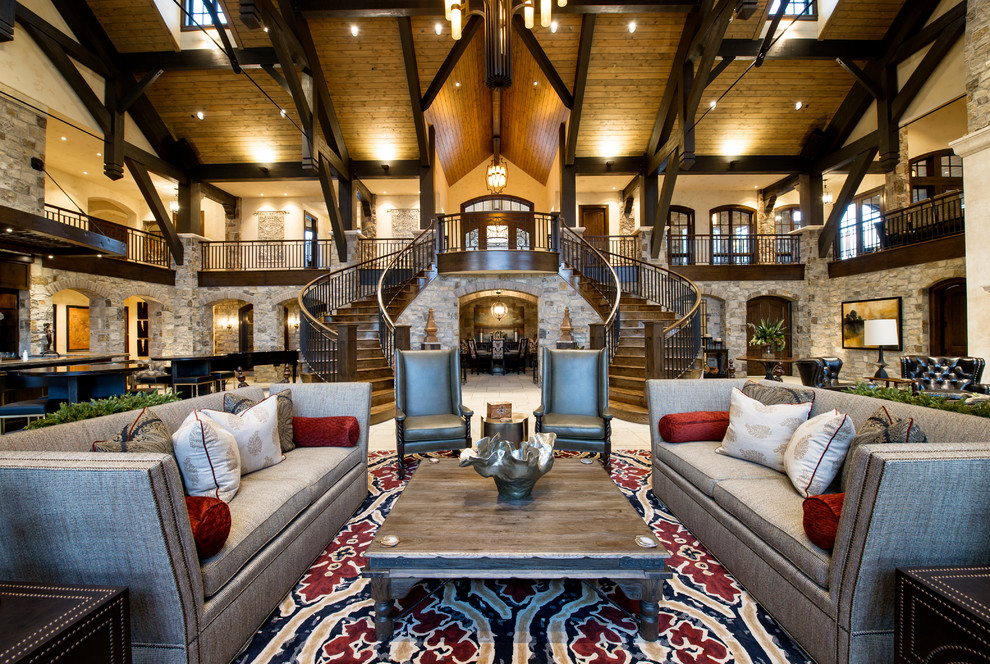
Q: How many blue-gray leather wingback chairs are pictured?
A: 2